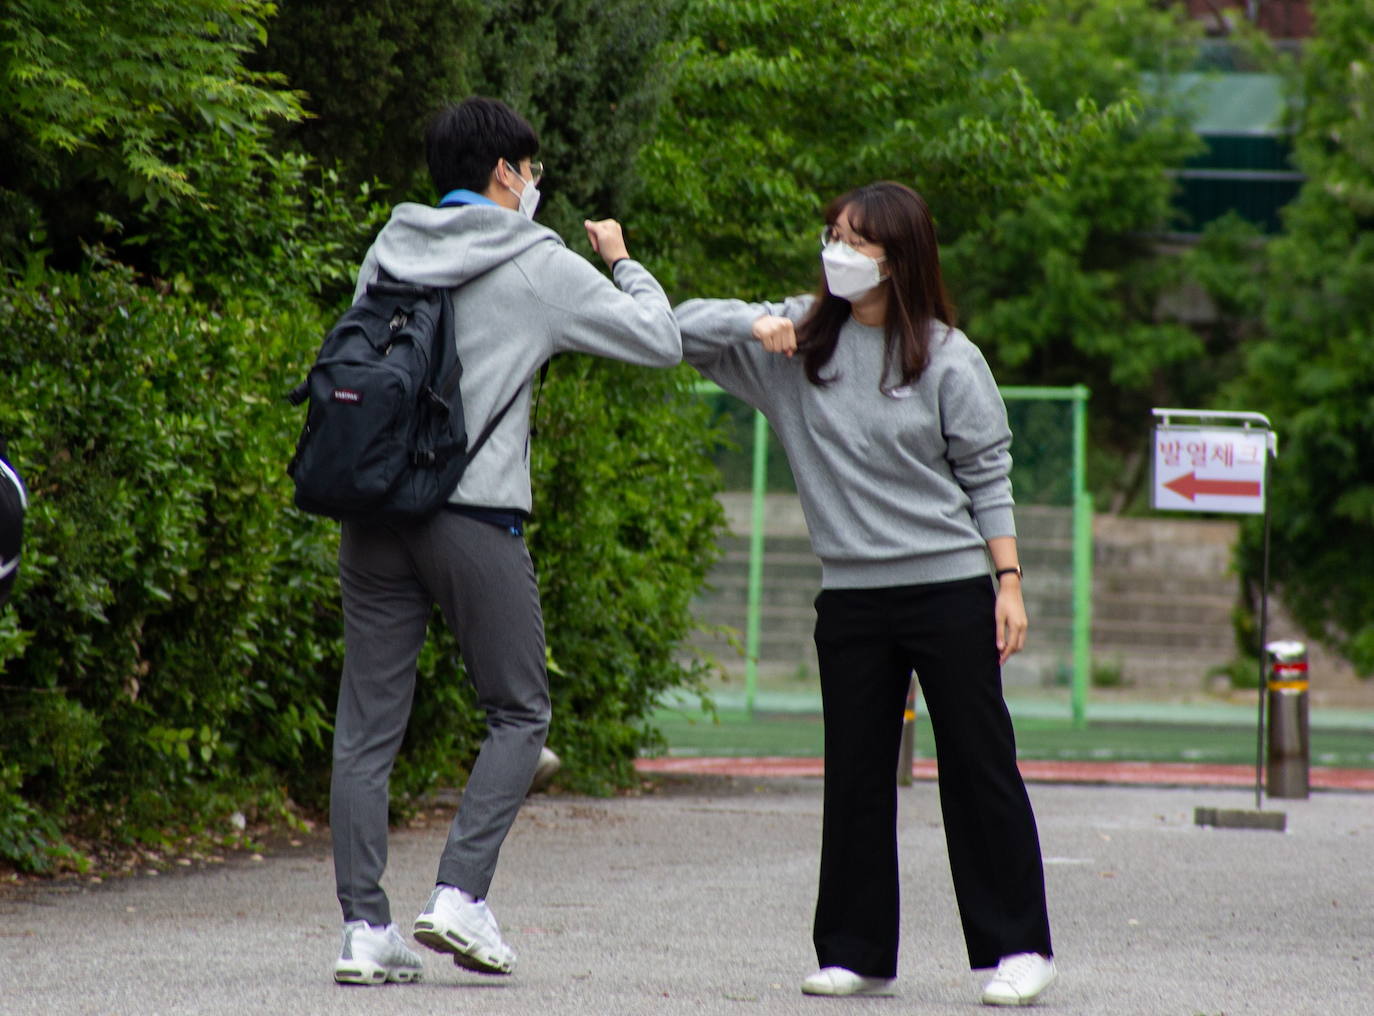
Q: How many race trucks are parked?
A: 0